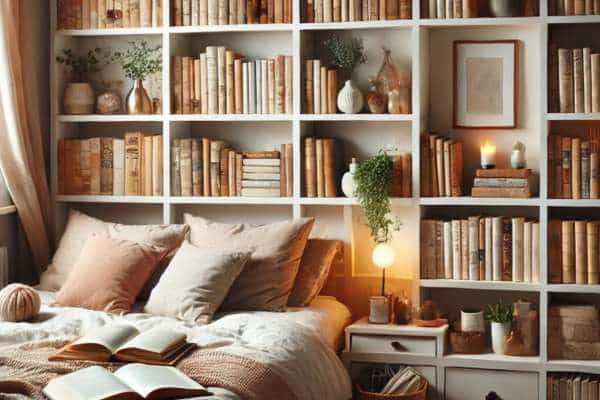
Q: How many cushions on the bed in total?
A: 5